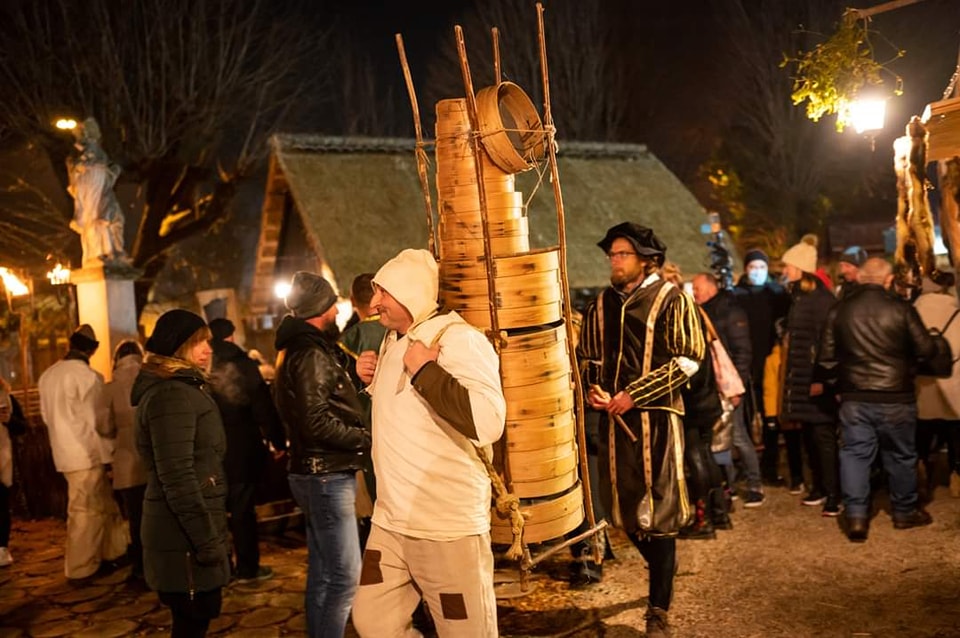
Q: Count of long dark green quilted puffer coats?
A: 1